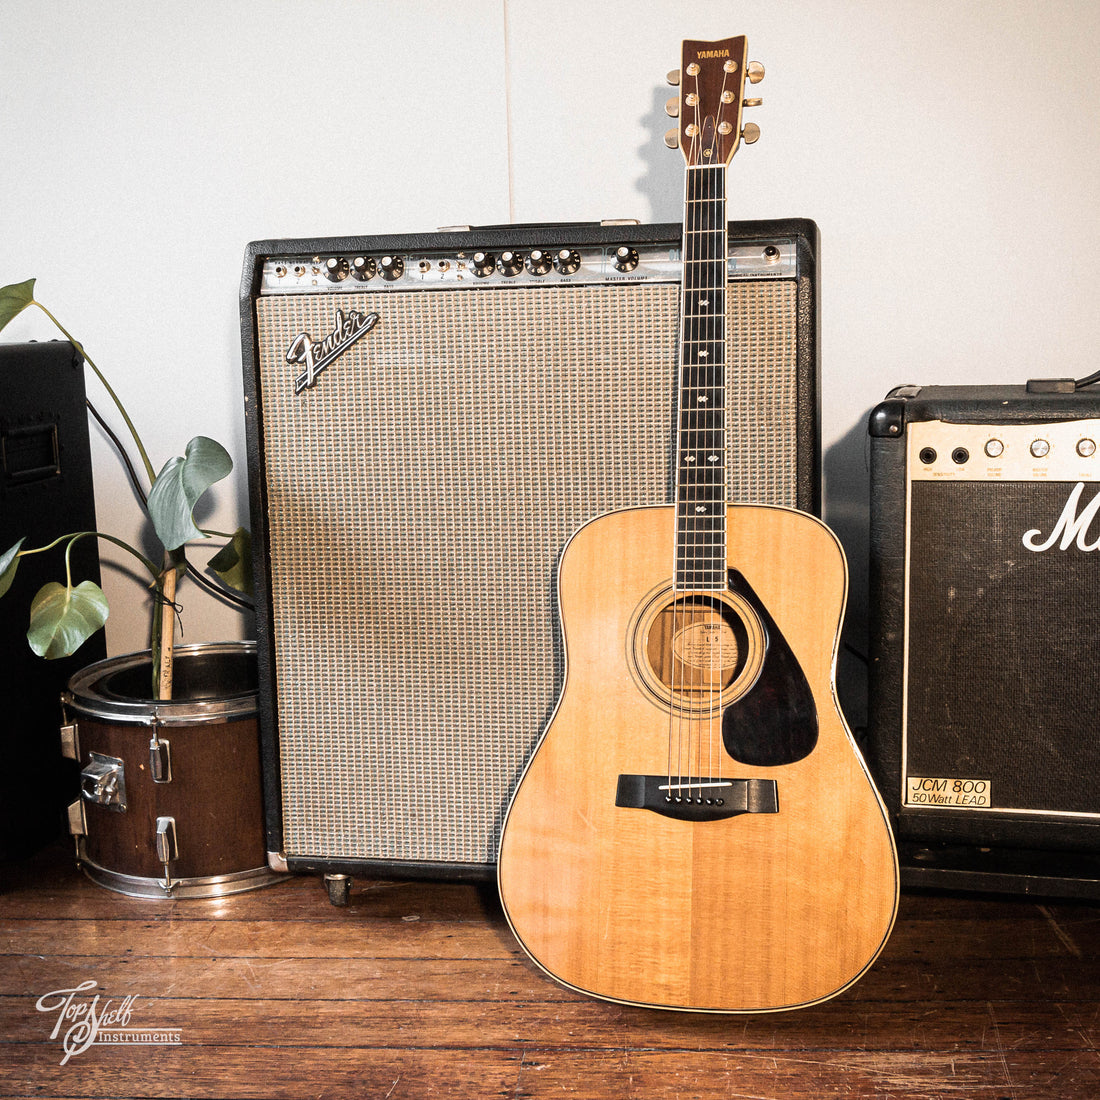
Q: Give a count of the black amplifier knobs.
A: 8